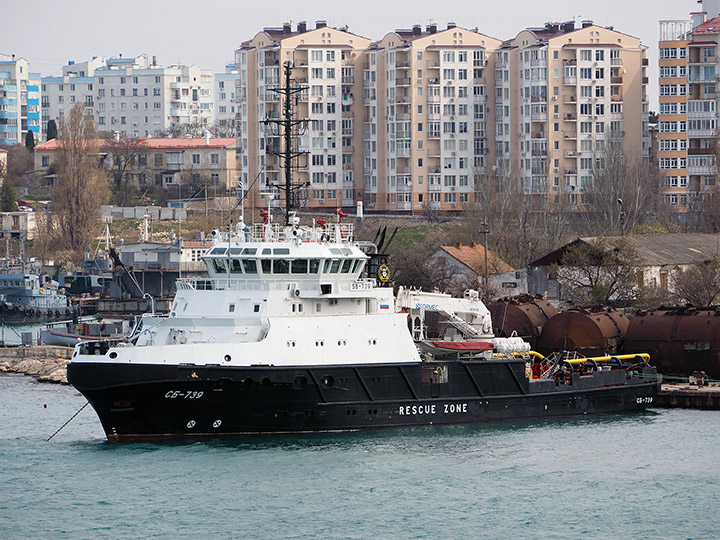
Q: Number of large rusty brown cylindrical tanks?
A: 3